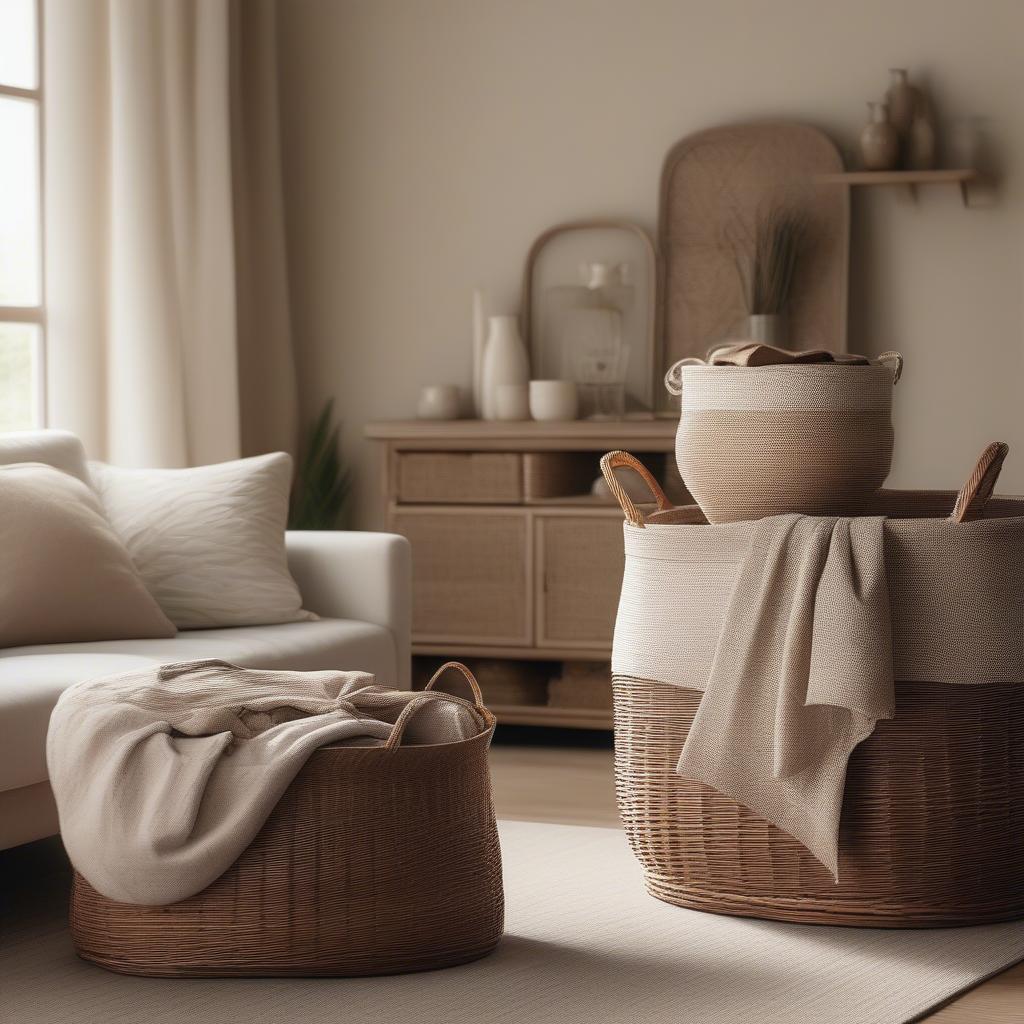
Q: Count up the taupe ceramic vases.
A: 3